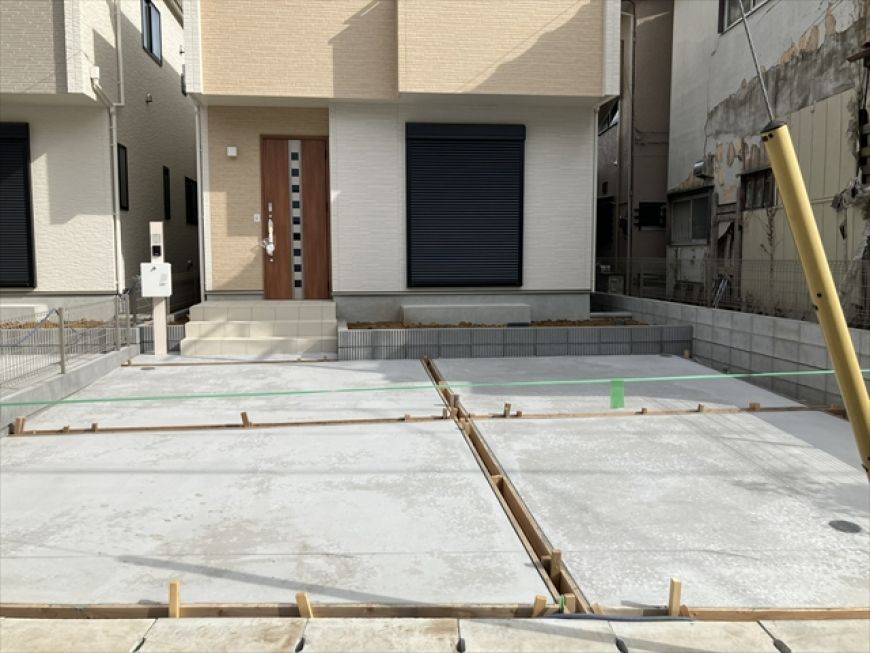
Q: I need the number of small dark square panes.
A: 9